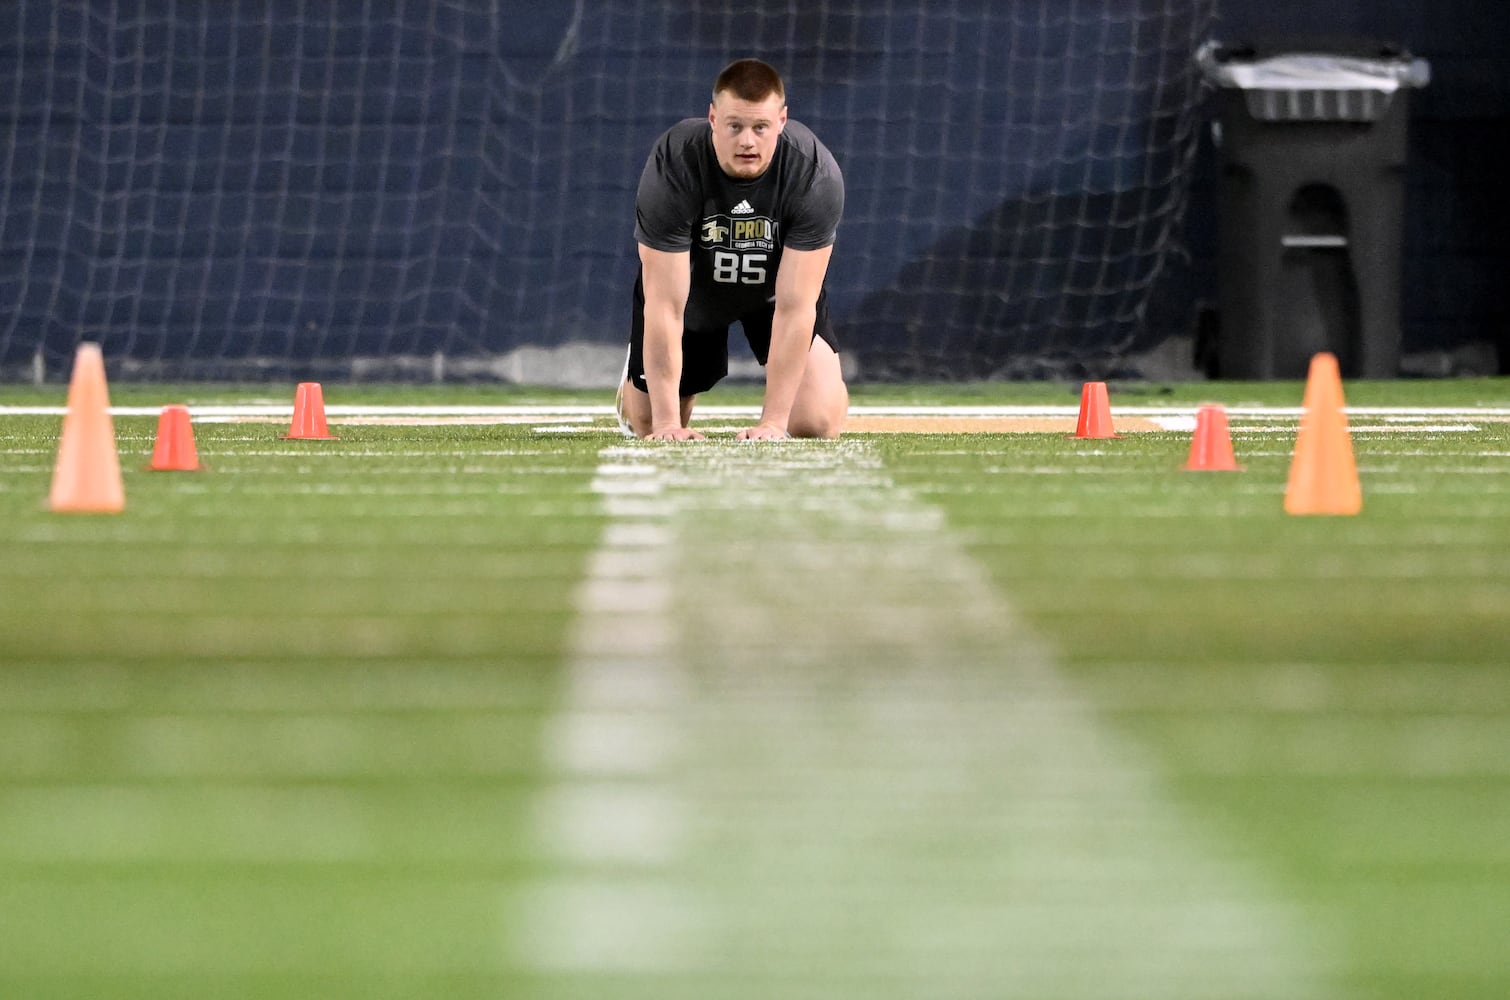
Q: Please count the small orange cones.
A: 4